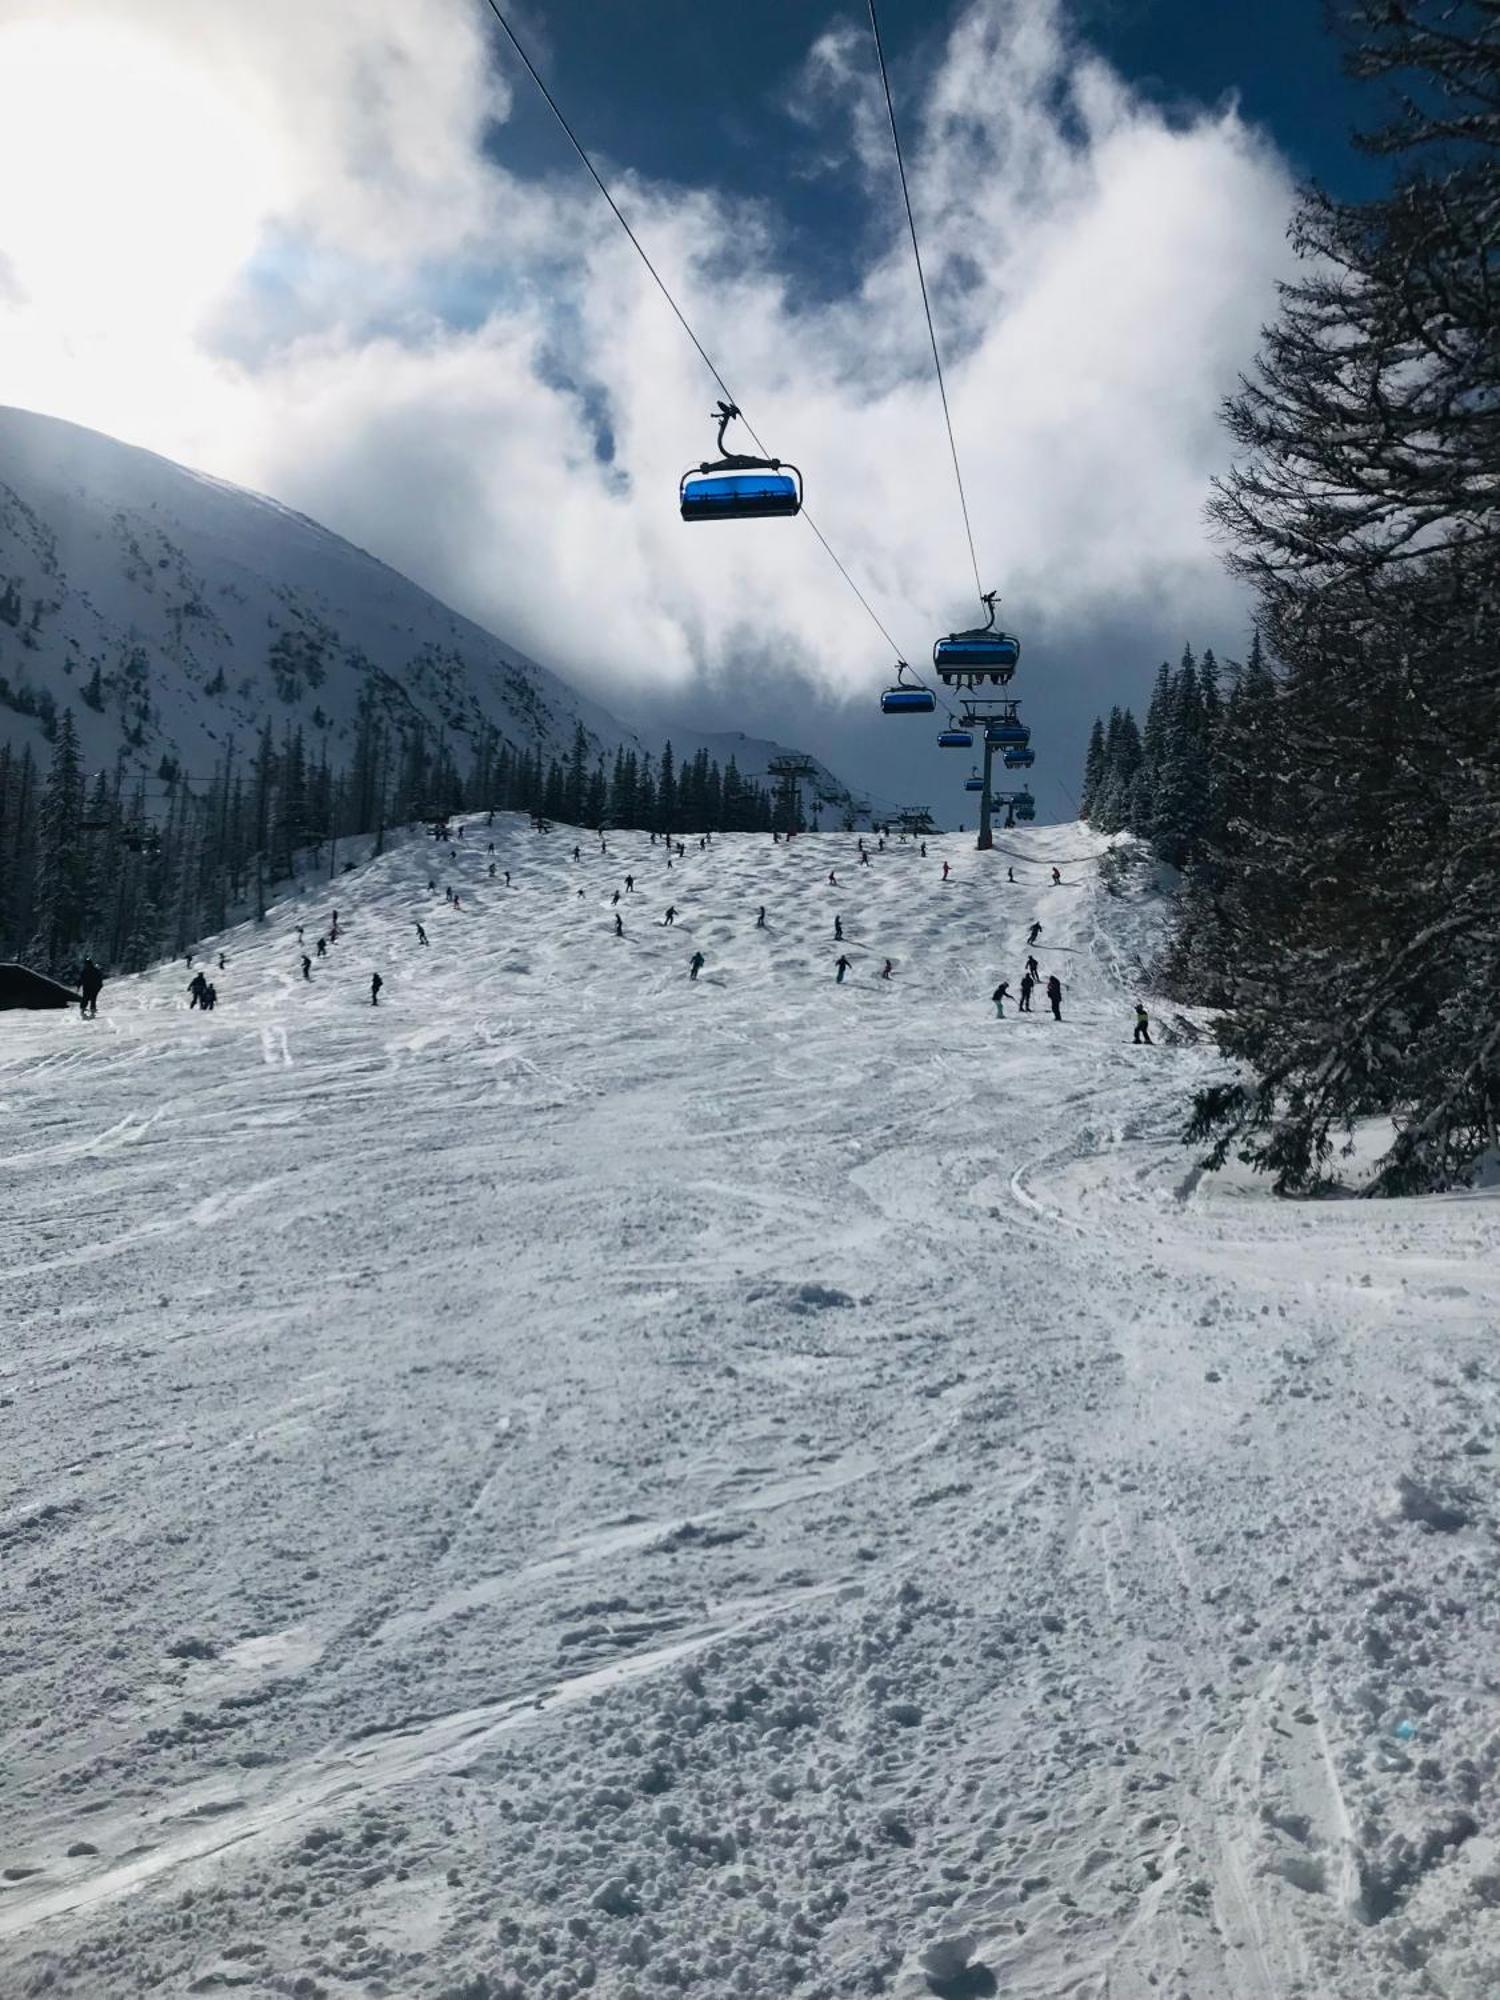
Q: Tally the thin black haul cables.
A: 2